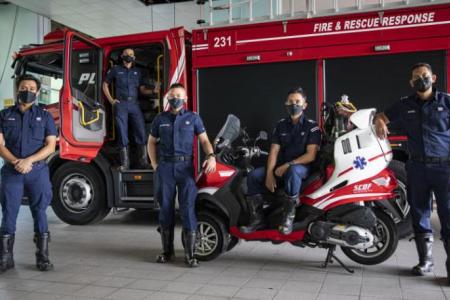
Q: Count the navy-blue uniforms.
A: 5